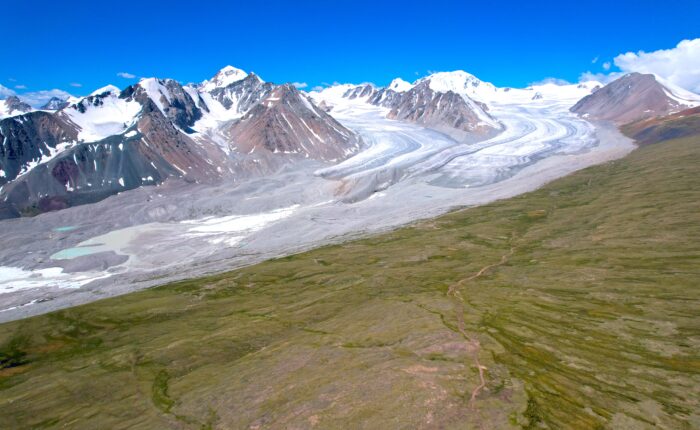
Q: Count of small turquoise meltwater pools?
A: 2